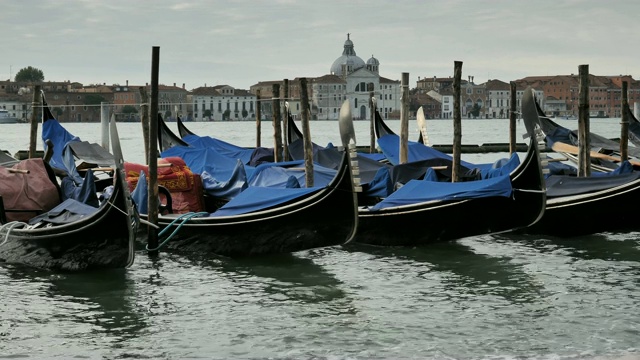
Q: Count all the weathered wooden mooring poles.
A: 13